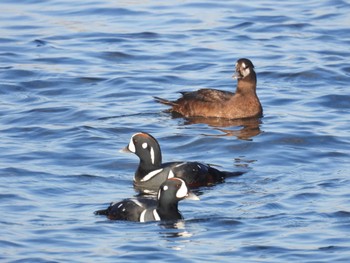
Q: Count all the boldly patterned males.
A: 2